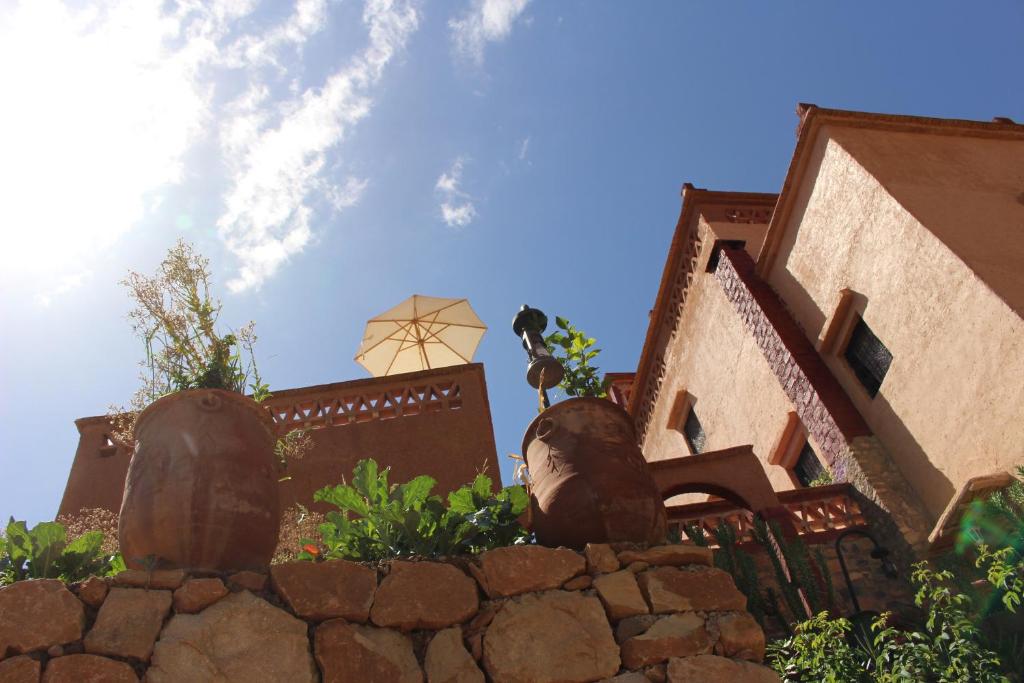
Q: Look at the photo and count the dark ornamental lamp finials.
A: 1